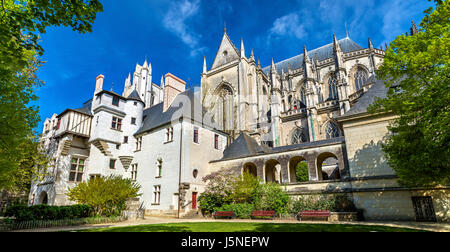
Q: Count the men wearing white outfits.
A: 0